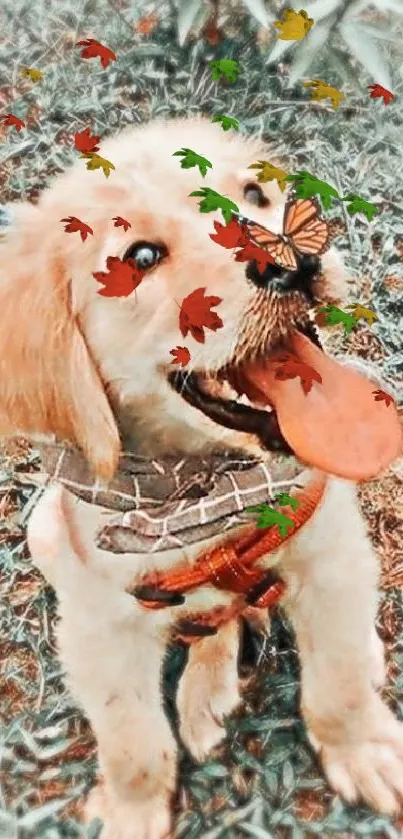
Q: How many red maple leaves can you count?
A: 13